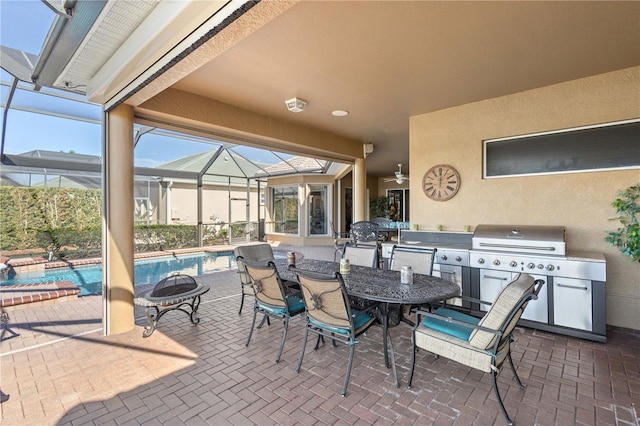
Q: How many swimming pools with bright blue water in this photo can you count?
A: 1